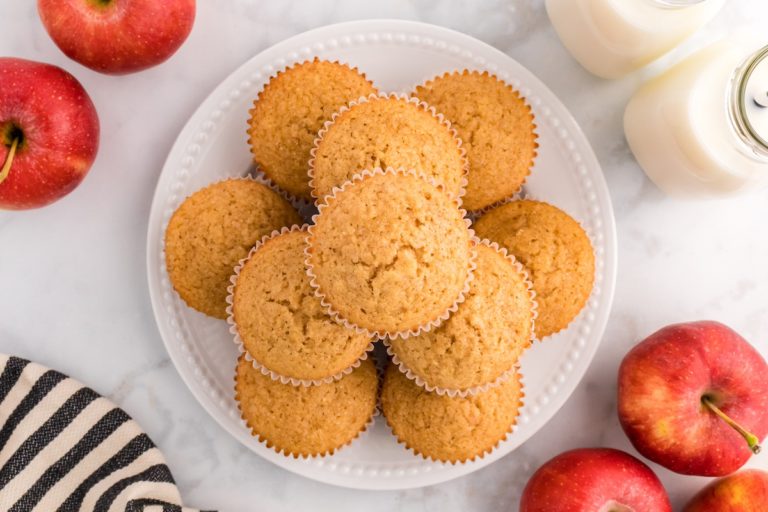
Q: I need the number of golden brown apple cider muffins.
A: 10